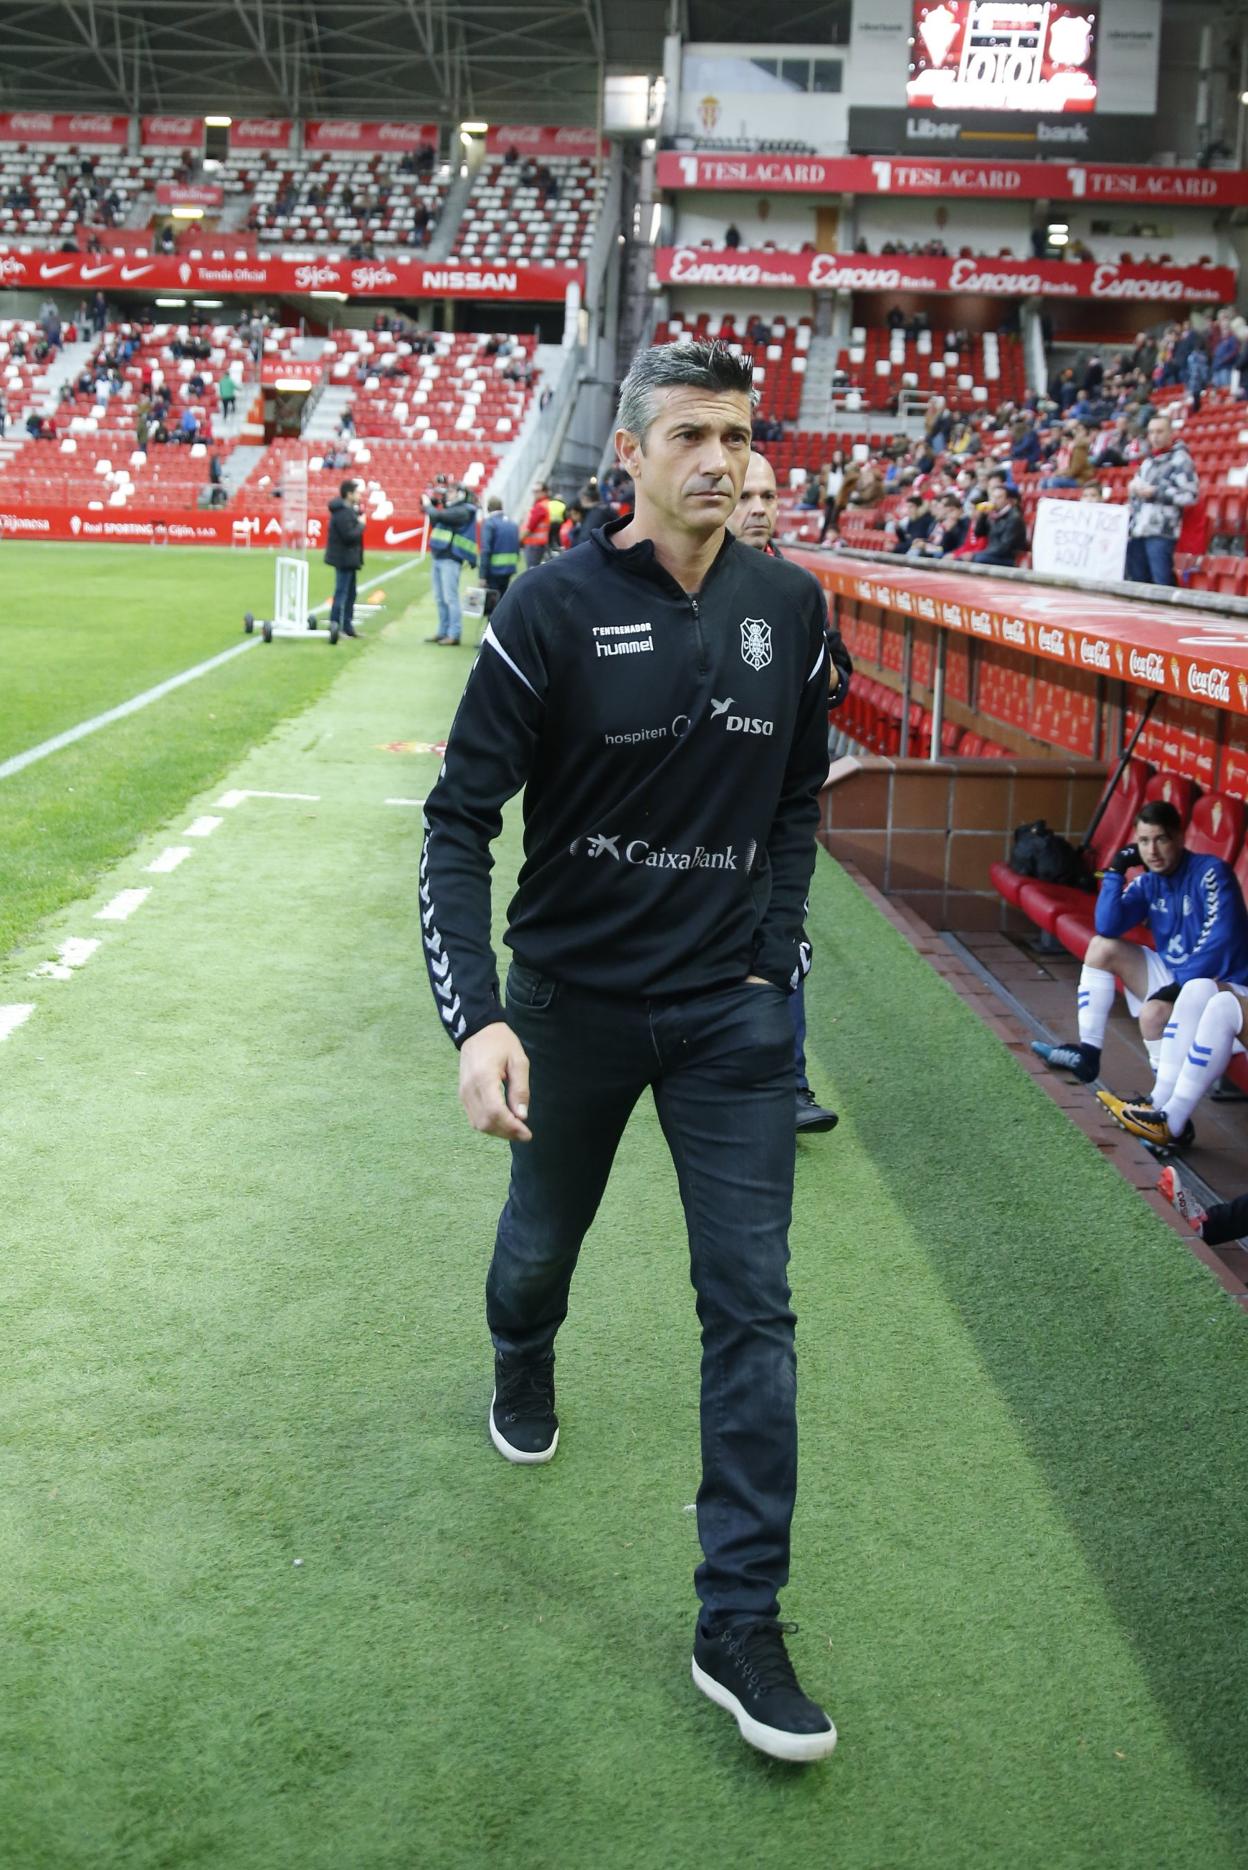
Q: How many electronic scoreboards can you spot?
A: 1